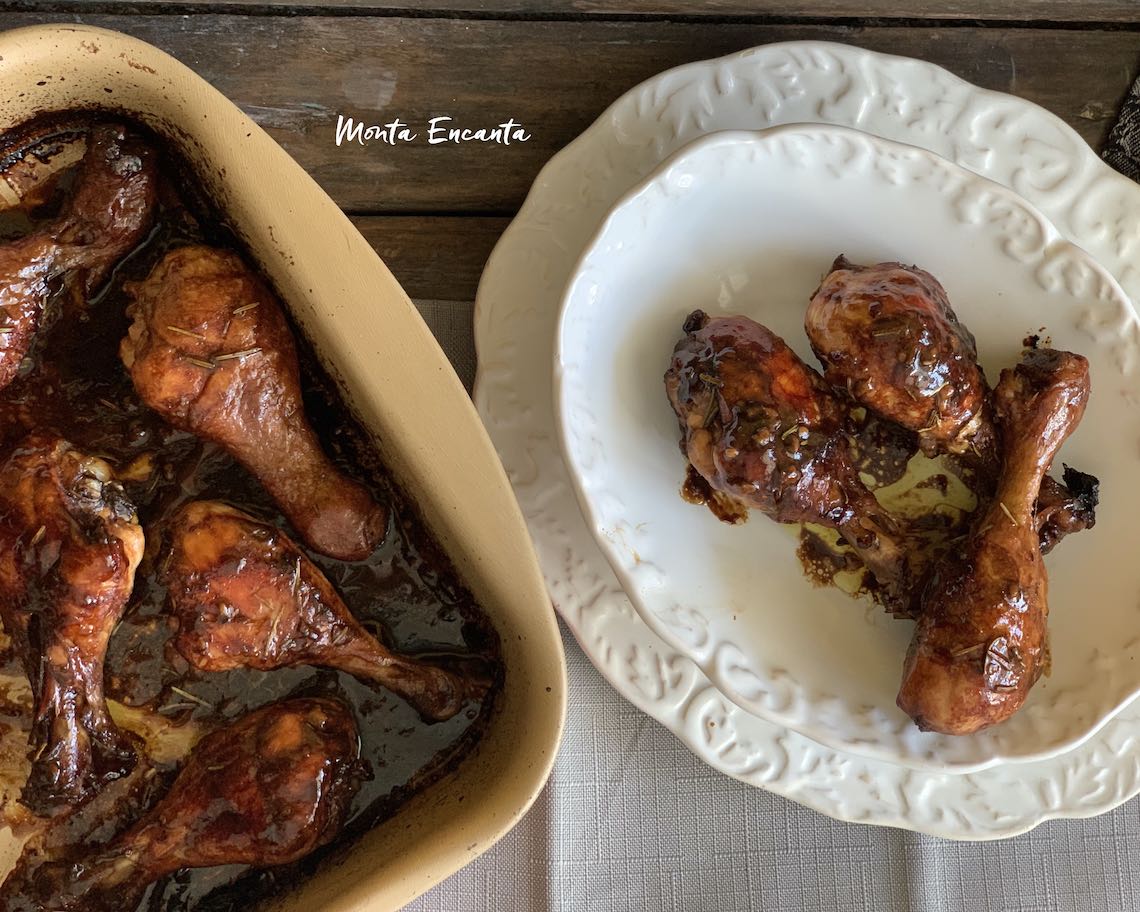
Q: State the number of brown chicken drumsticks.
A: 8